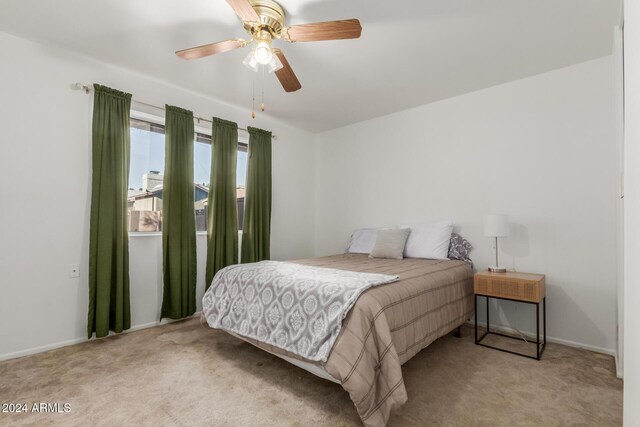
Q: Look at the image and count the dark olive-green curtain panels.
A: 4